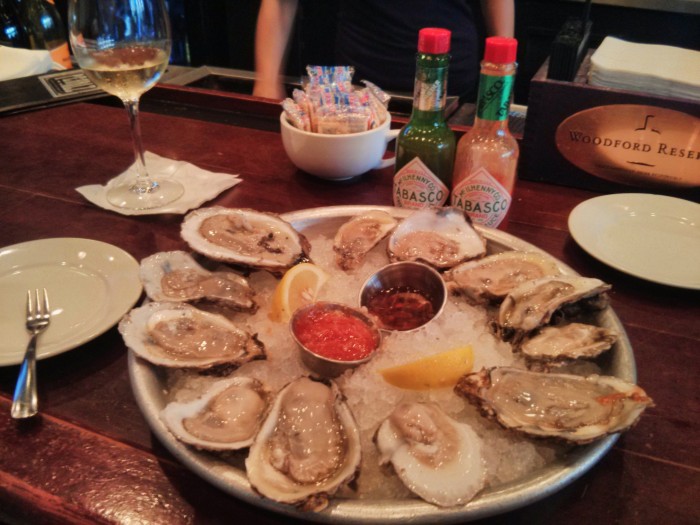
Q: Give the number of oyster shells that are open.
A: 12